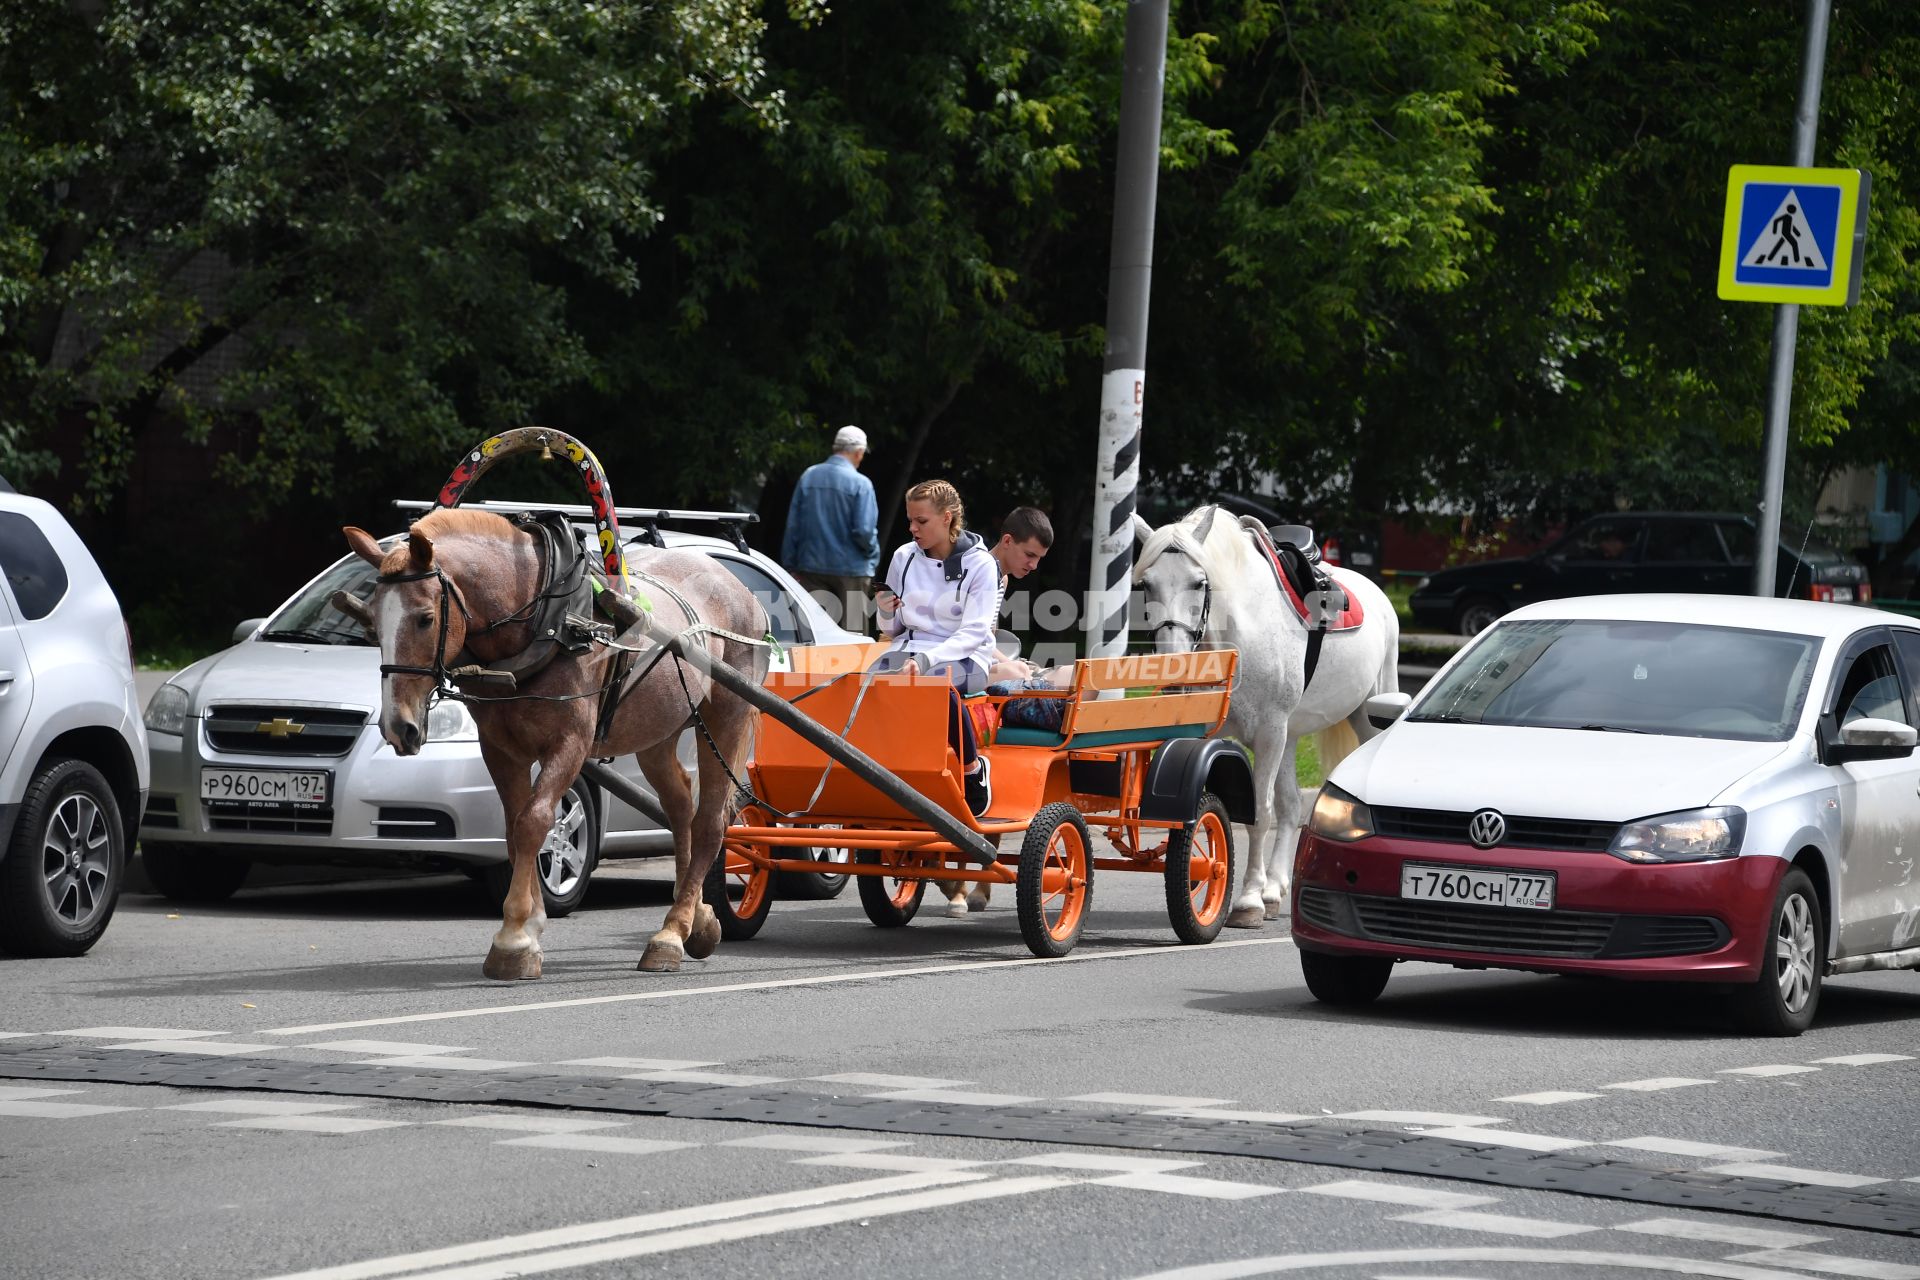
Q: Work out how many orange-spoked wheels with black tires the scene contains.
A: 4